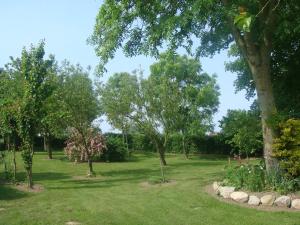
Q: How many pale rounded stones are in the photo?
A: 7